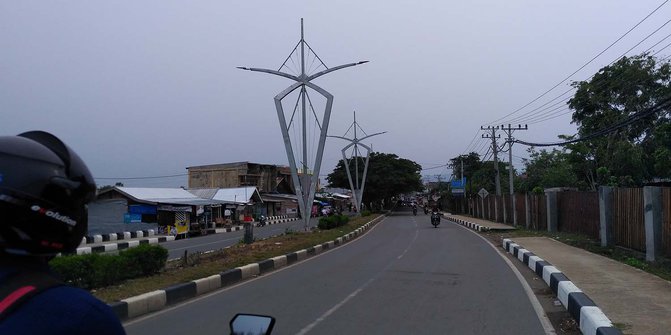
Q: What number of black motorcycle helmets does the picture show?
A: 1